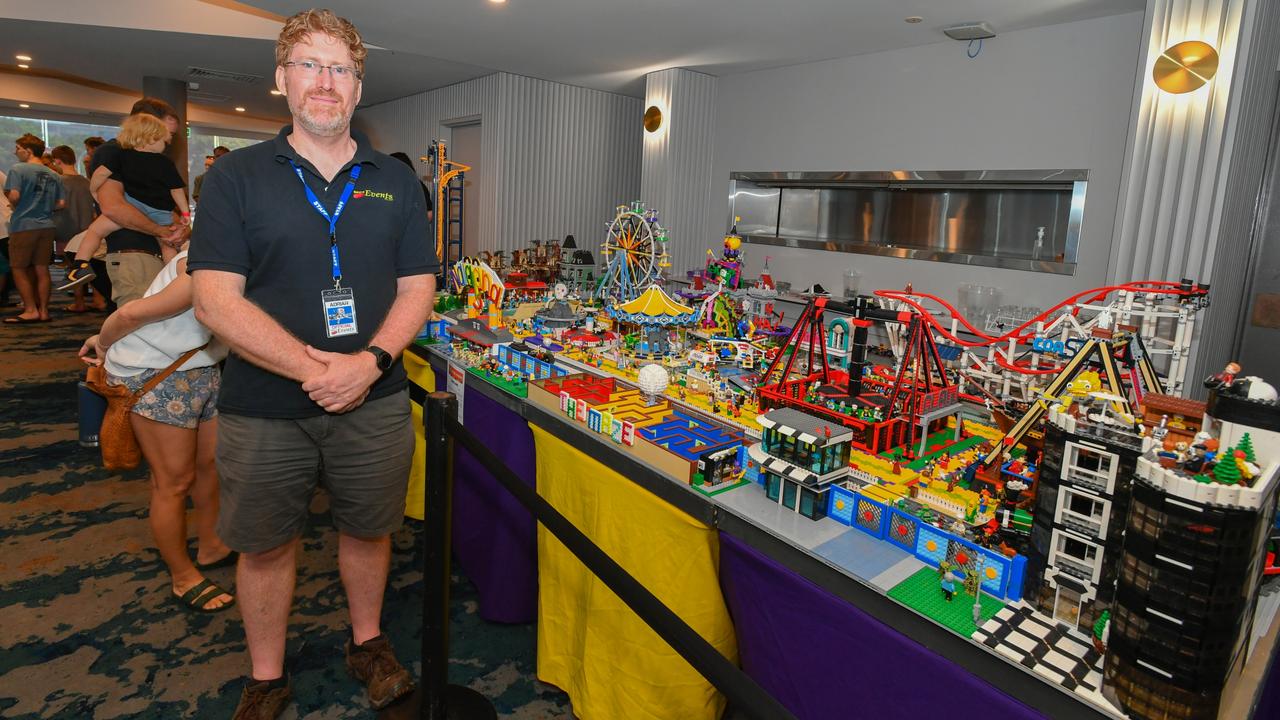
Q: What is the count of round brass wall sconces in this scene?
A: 2